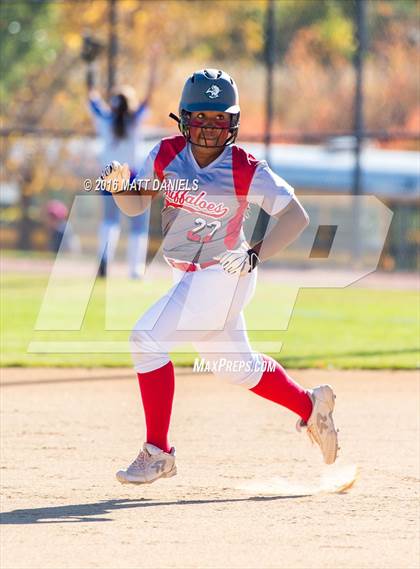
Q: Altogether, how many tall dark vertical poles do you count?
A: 3